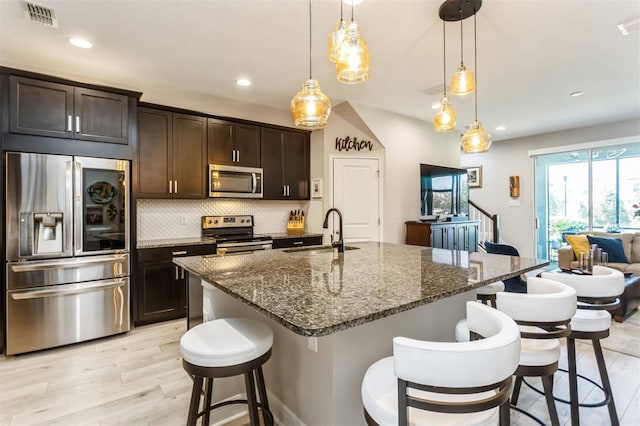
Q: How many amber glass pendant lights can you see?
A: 6